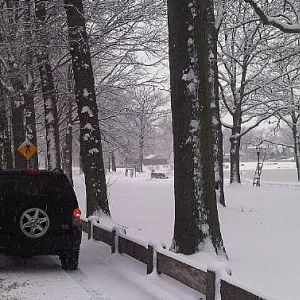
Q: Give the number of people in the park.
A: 0